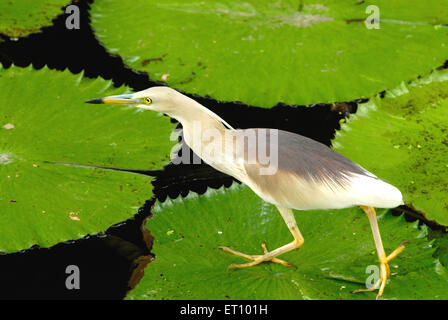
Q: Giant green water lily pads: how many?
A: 5